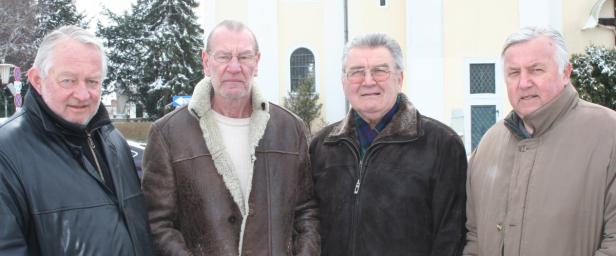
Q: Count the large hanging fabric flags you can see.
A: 0